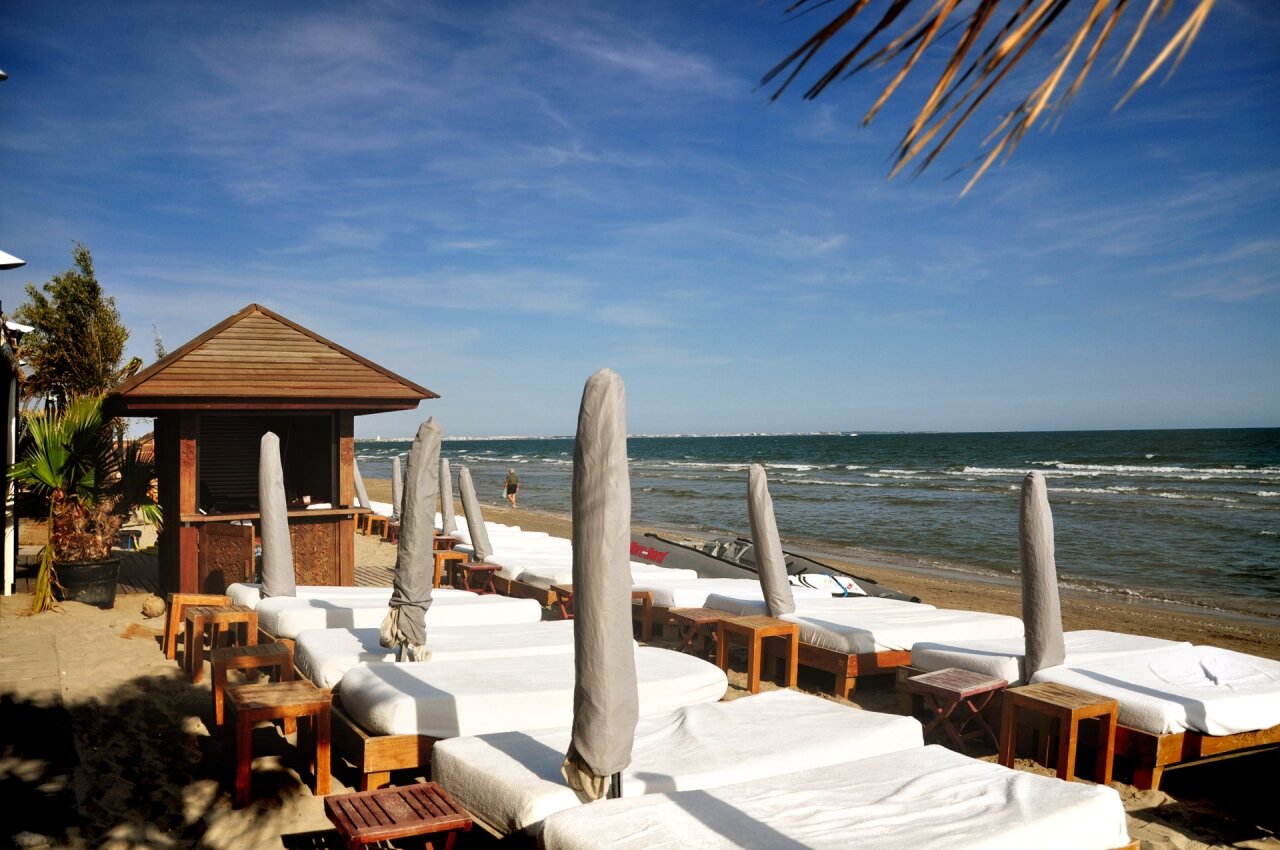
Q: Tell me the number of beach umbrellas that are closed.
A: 9